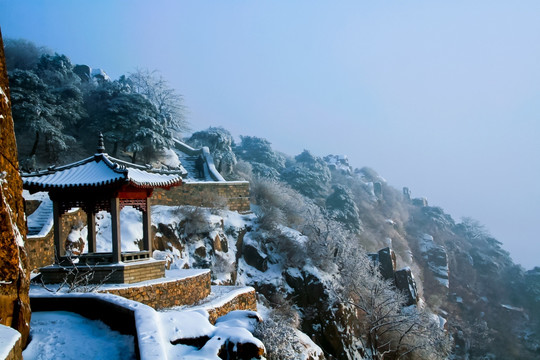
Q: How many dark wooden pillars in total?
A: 4